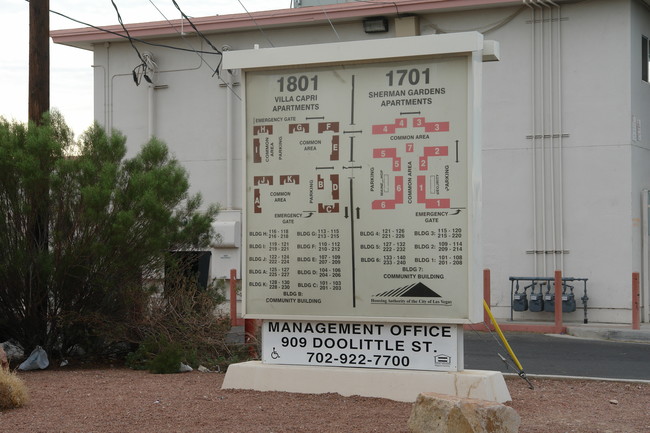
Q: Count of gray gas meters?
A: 4